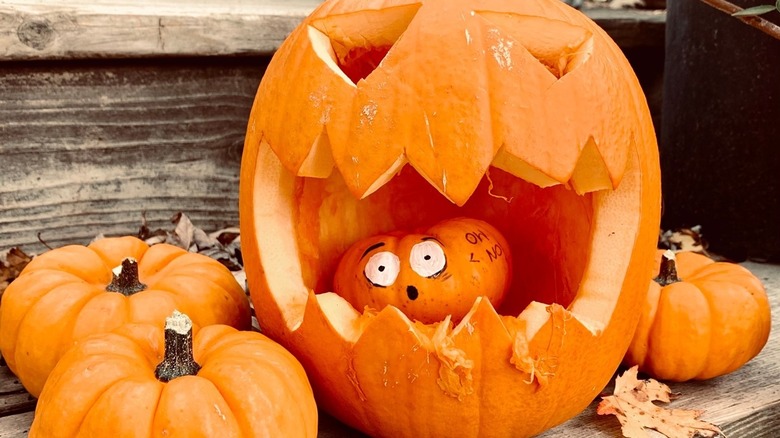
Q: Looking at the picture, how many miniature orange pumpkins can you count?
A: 4